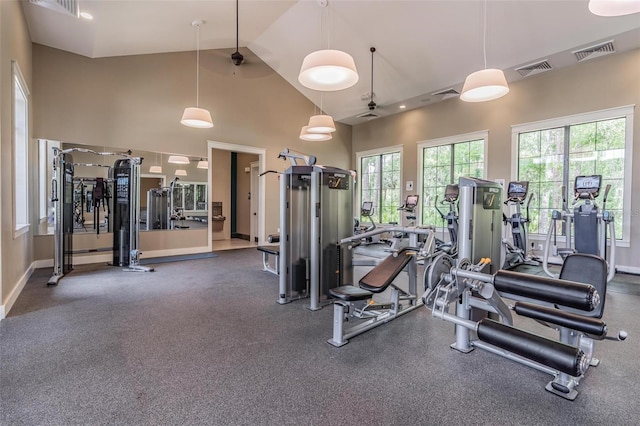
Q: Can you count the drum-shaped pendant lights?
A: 6